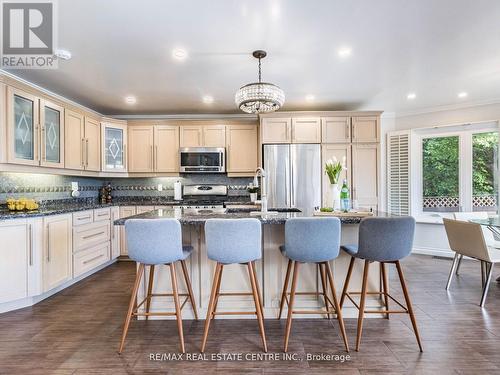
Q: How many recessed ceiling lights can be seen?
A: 7